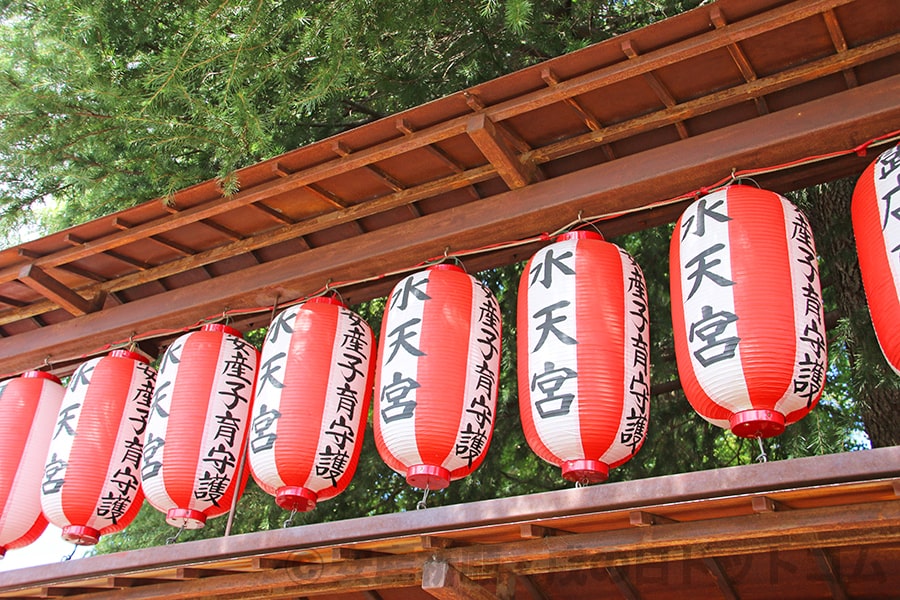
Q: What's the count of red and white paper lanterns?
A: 8